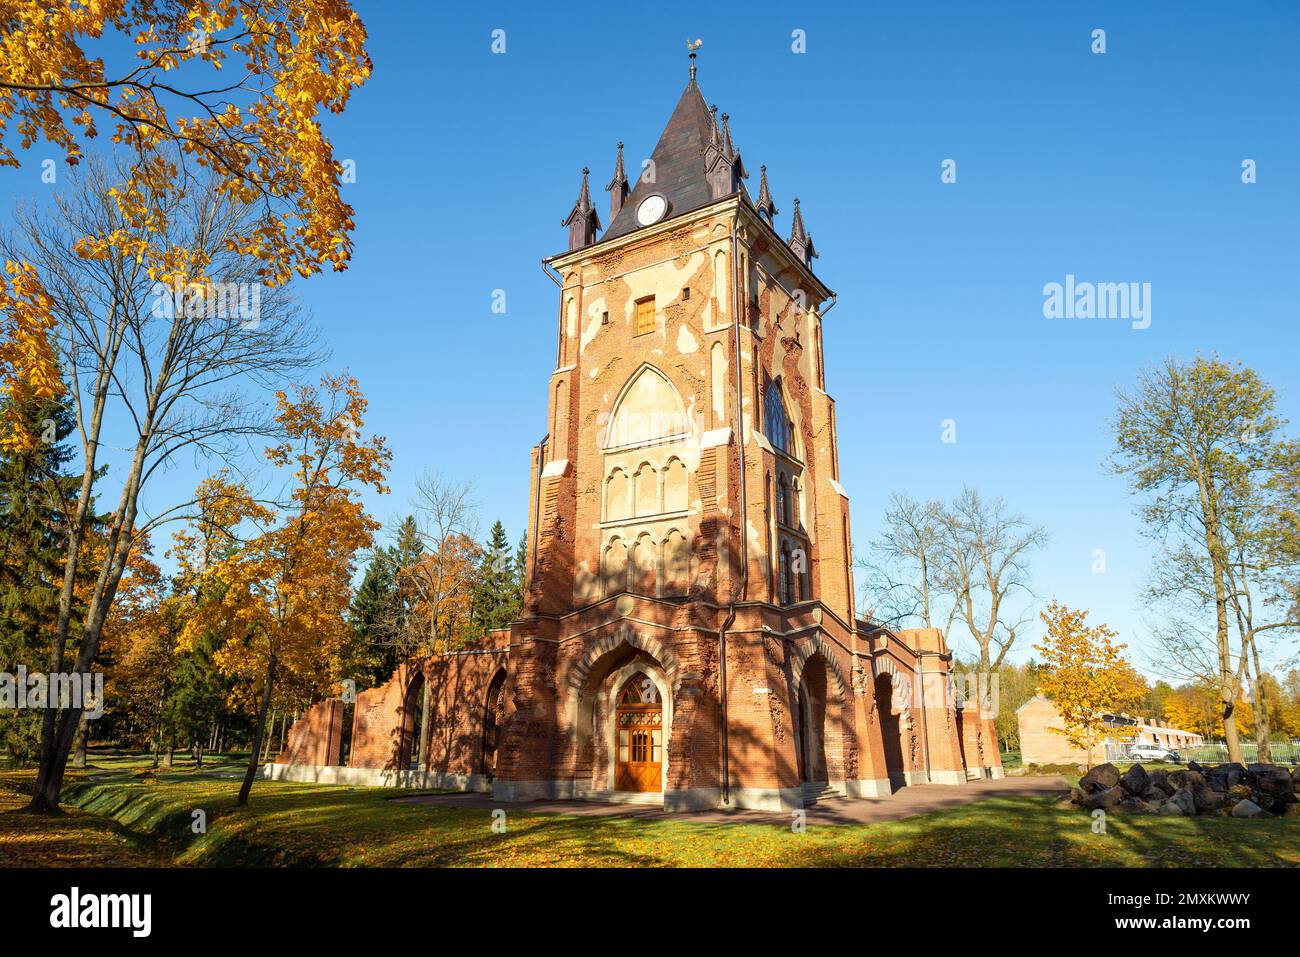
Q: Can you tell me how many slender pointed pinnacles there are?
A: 6